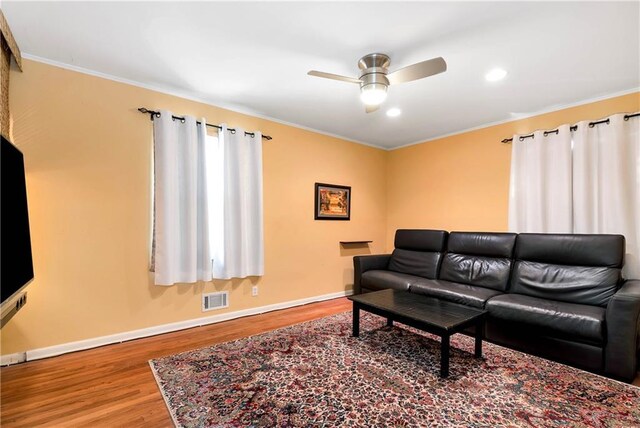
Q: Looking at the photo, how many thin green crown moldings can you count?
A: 0